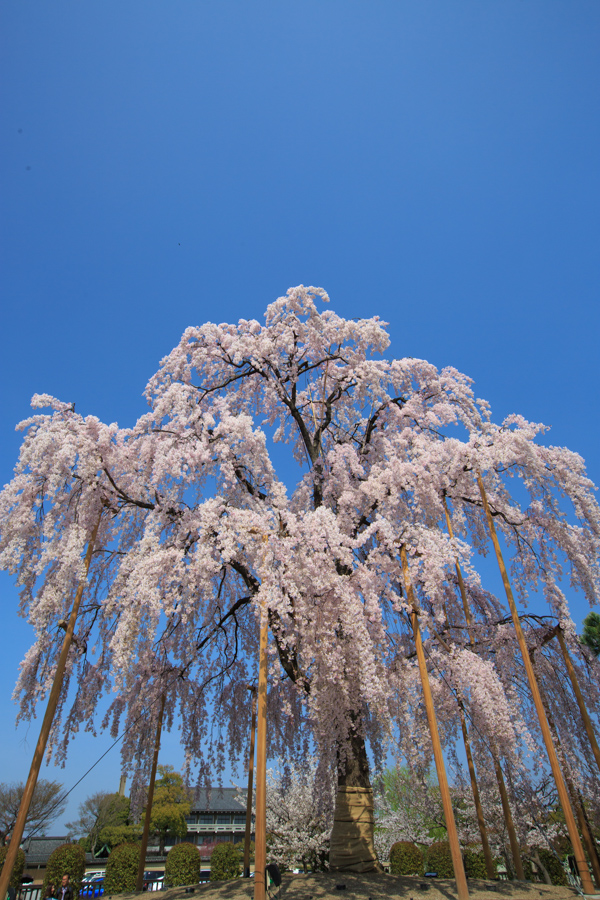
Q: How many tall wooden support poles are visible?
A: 10